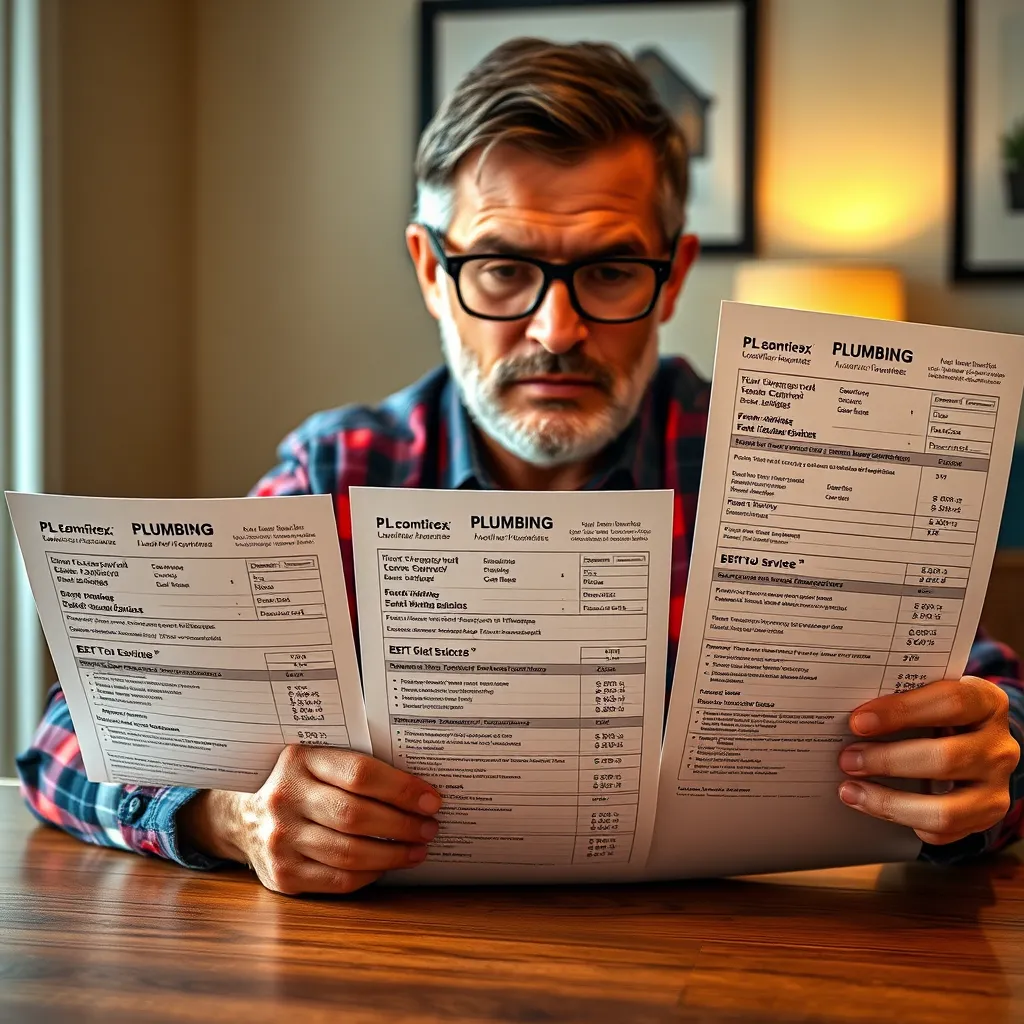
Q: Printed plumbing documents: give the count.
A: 3